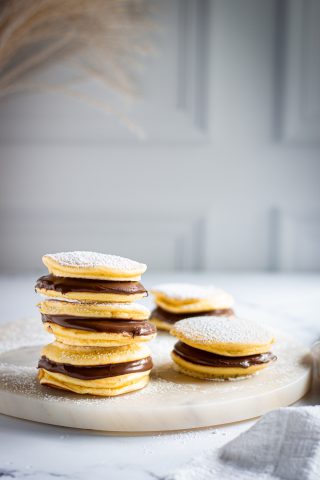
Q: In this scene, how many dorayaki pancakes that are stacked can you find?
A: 3